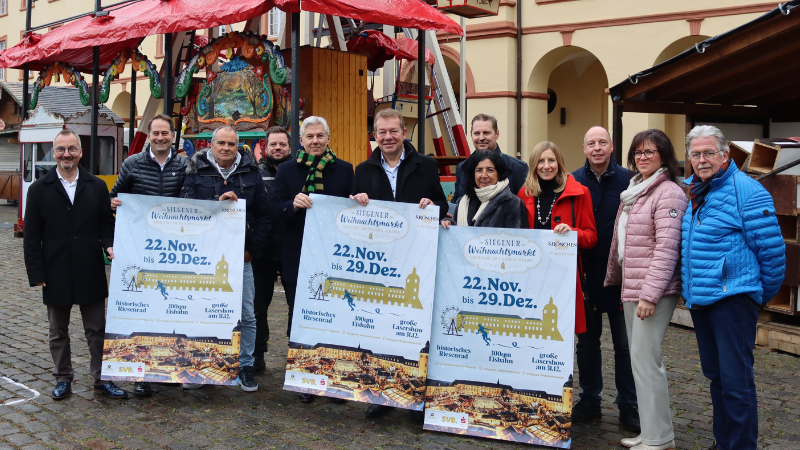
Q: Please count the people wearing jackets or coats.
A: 12